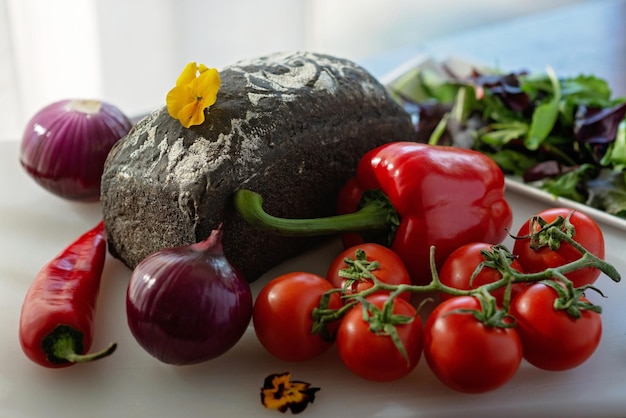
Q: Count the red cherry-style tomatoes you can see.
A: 7